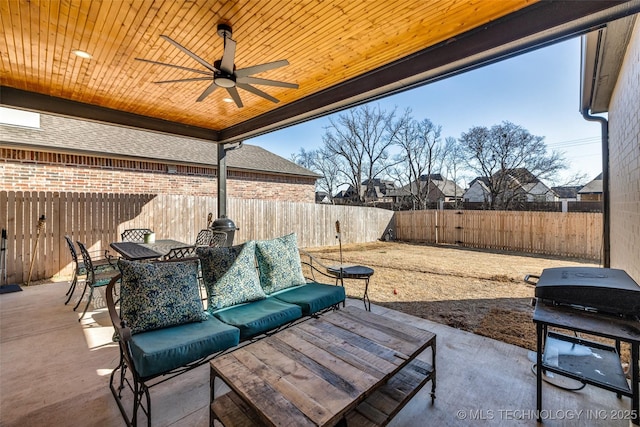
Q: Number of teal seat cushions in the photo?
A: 3